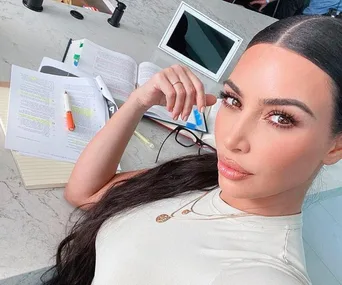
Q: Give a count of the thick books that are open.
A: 1